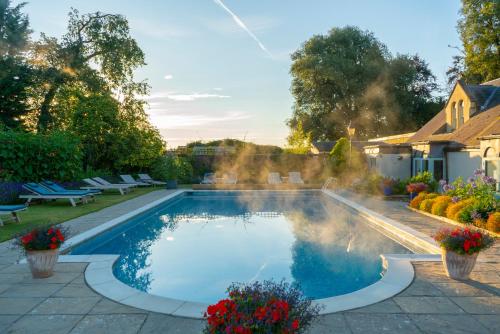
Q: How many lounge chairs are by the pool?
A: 11